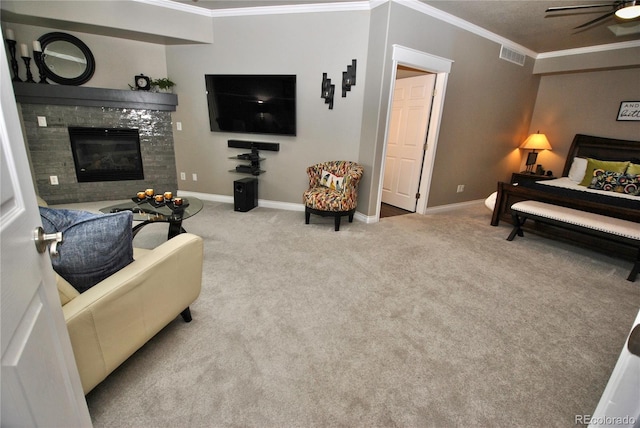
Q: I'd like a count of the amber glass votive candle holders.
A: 5